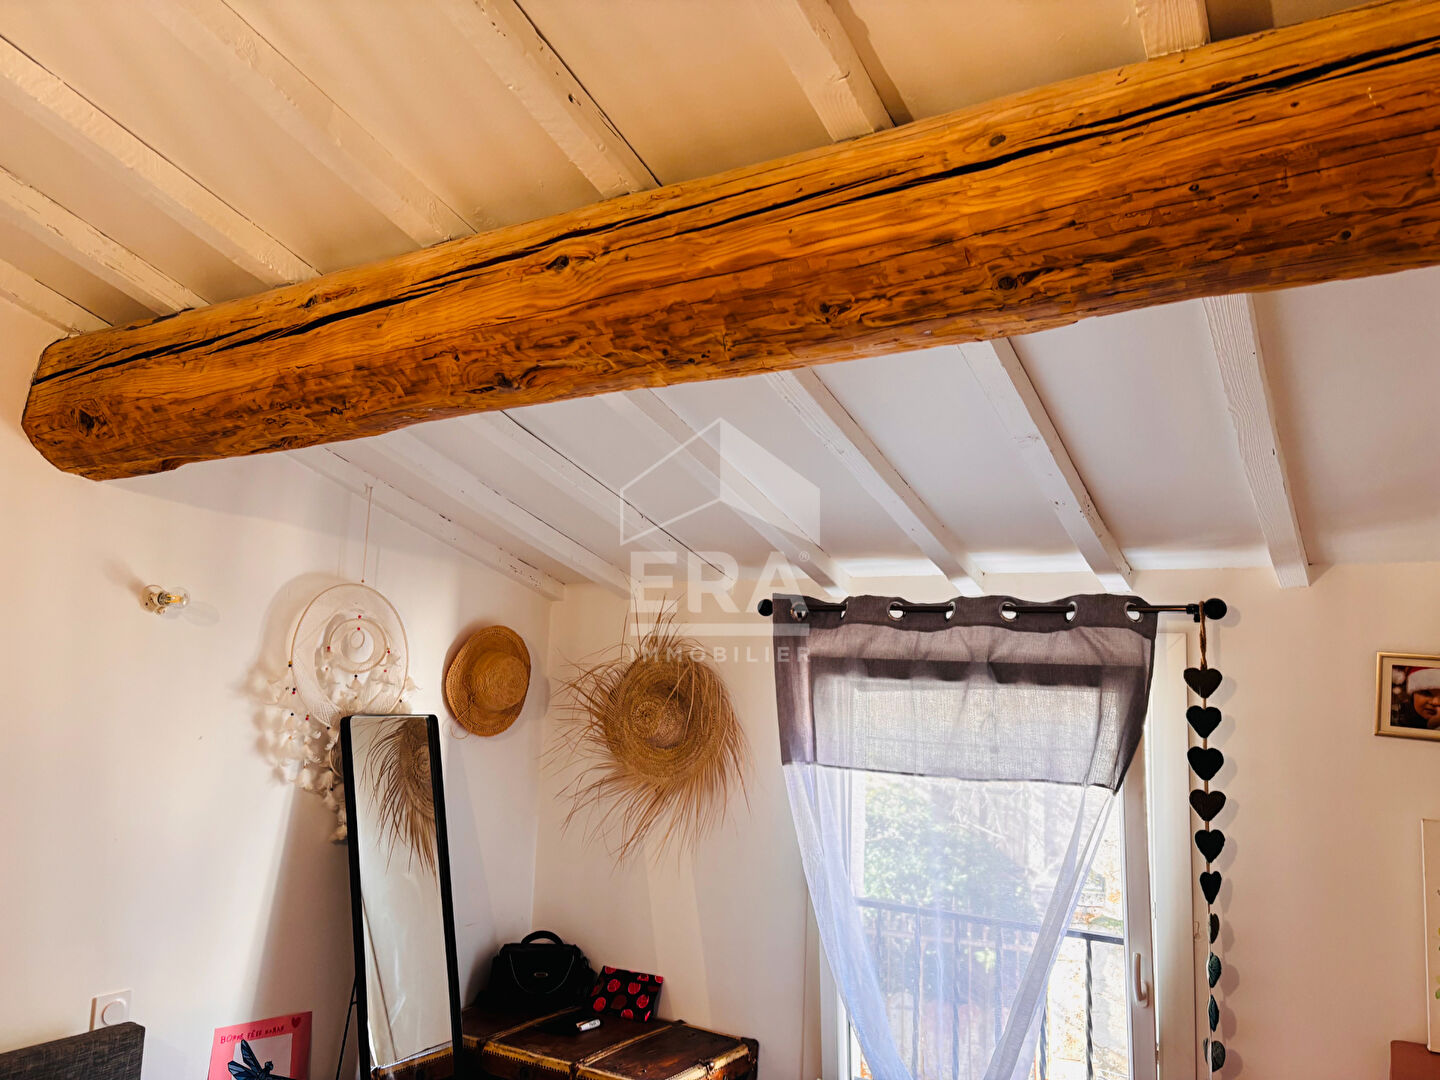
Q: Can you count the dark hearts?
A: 10